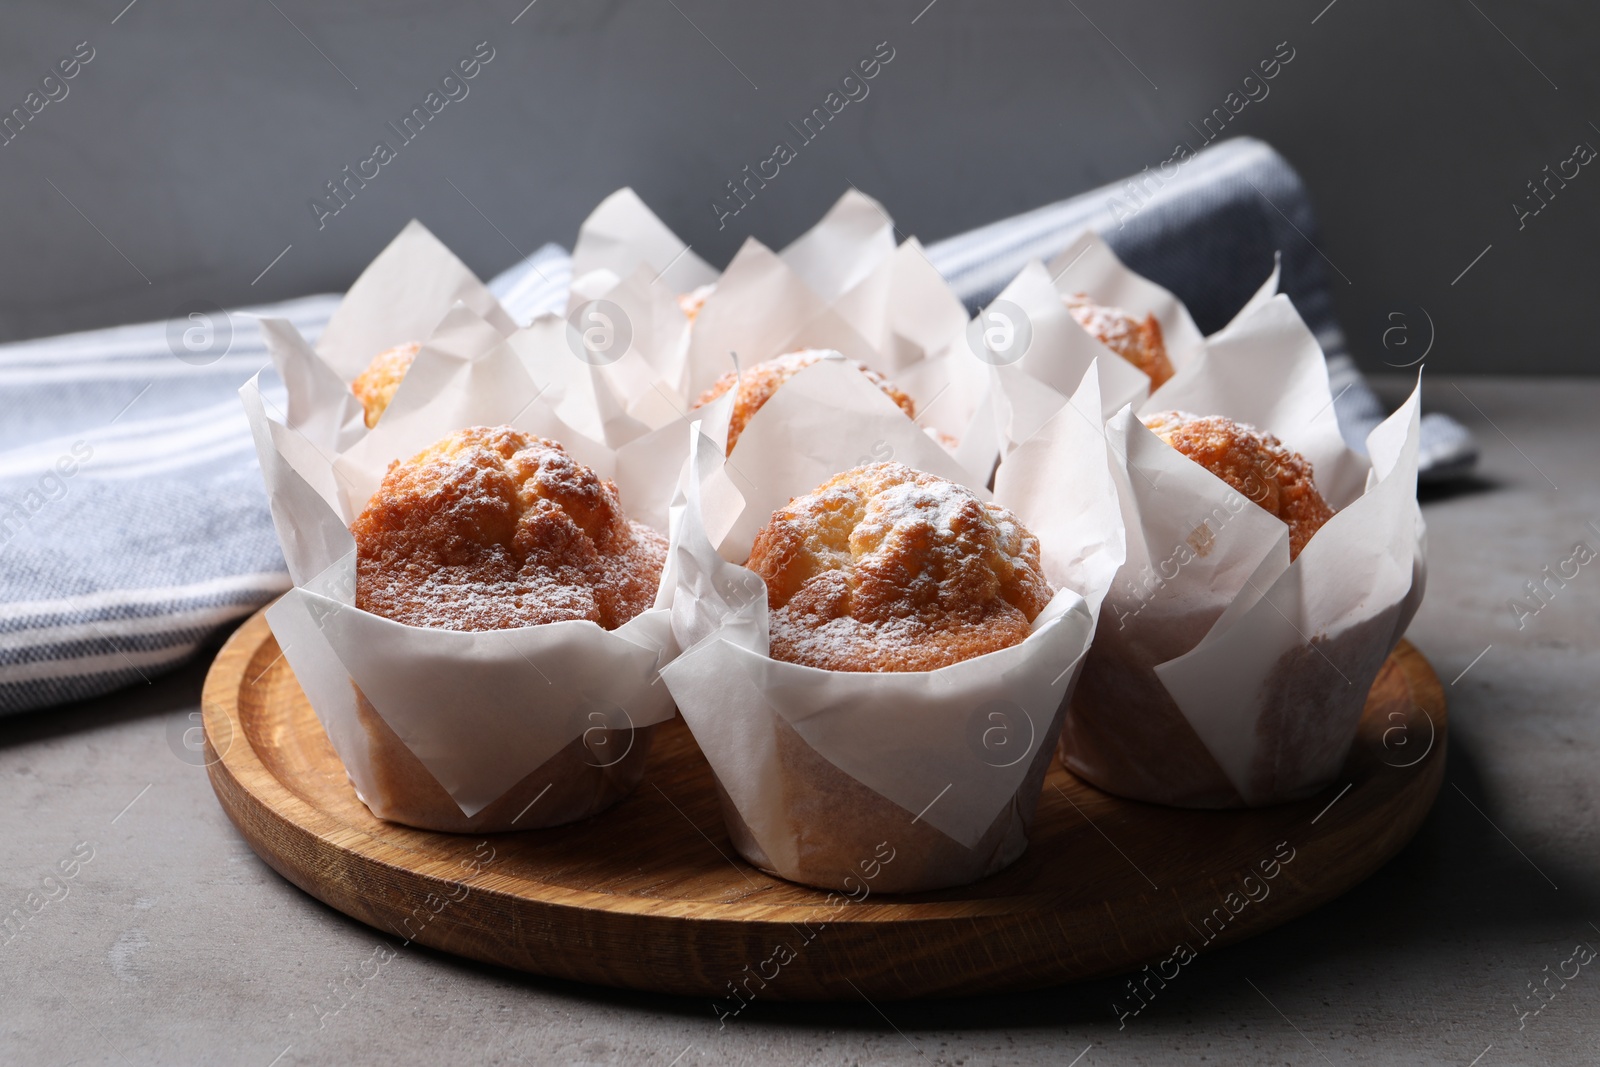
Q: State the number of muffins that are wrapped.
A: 7